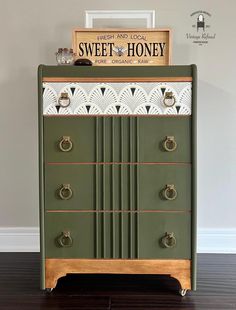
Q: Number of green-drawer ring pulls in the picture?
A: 6